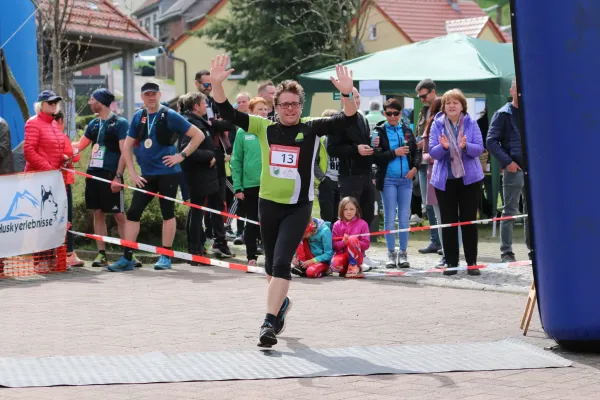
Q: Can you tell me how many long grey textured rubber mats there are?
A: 1